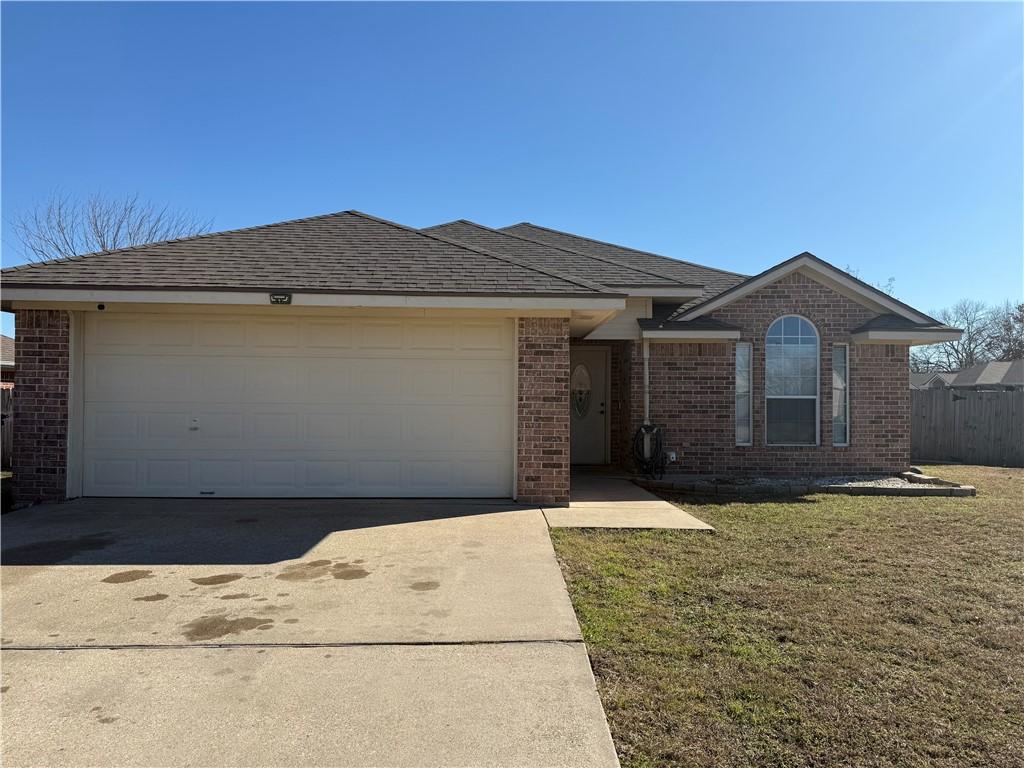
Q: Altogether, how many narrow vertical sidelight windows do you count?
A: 2